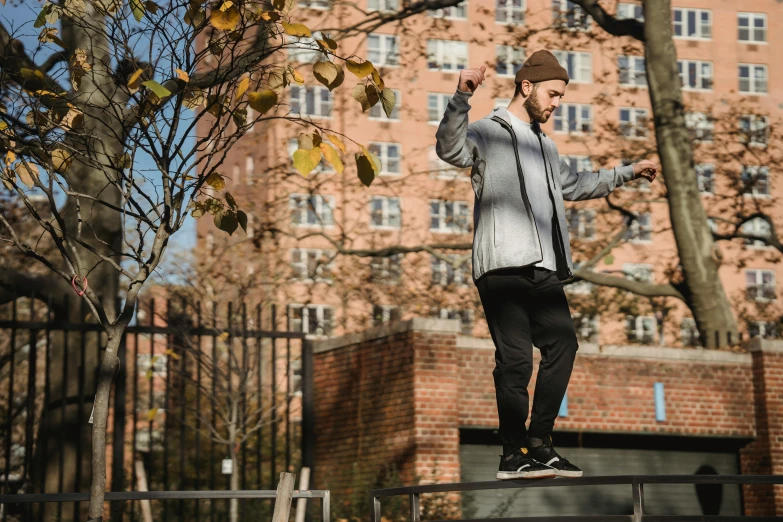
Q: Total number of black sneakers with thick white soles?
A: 2